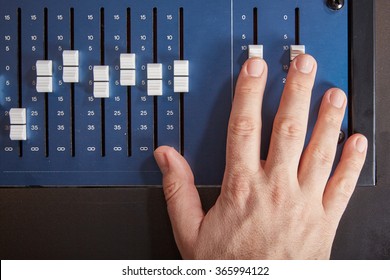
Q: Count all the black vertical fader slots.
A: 9